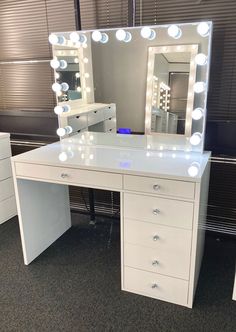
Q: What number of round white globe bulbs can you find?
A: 15